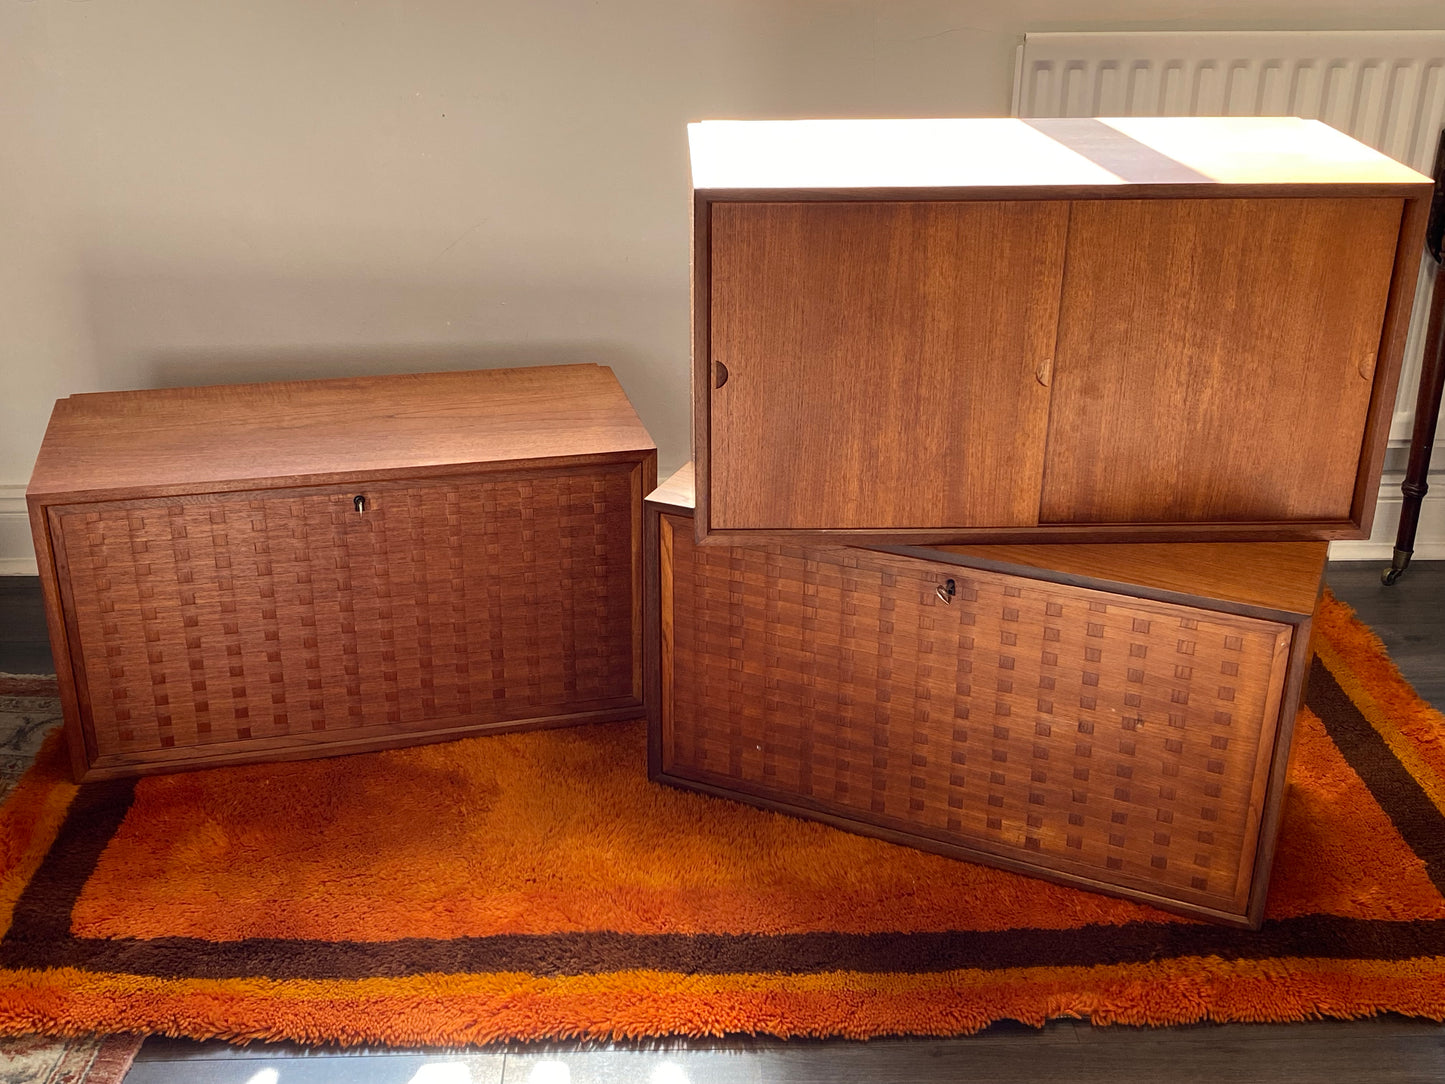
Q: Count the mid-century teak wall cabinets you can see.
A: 3